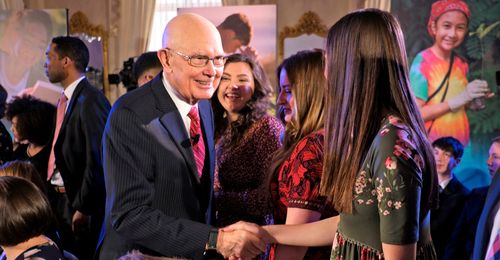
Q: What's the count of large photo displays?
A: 3